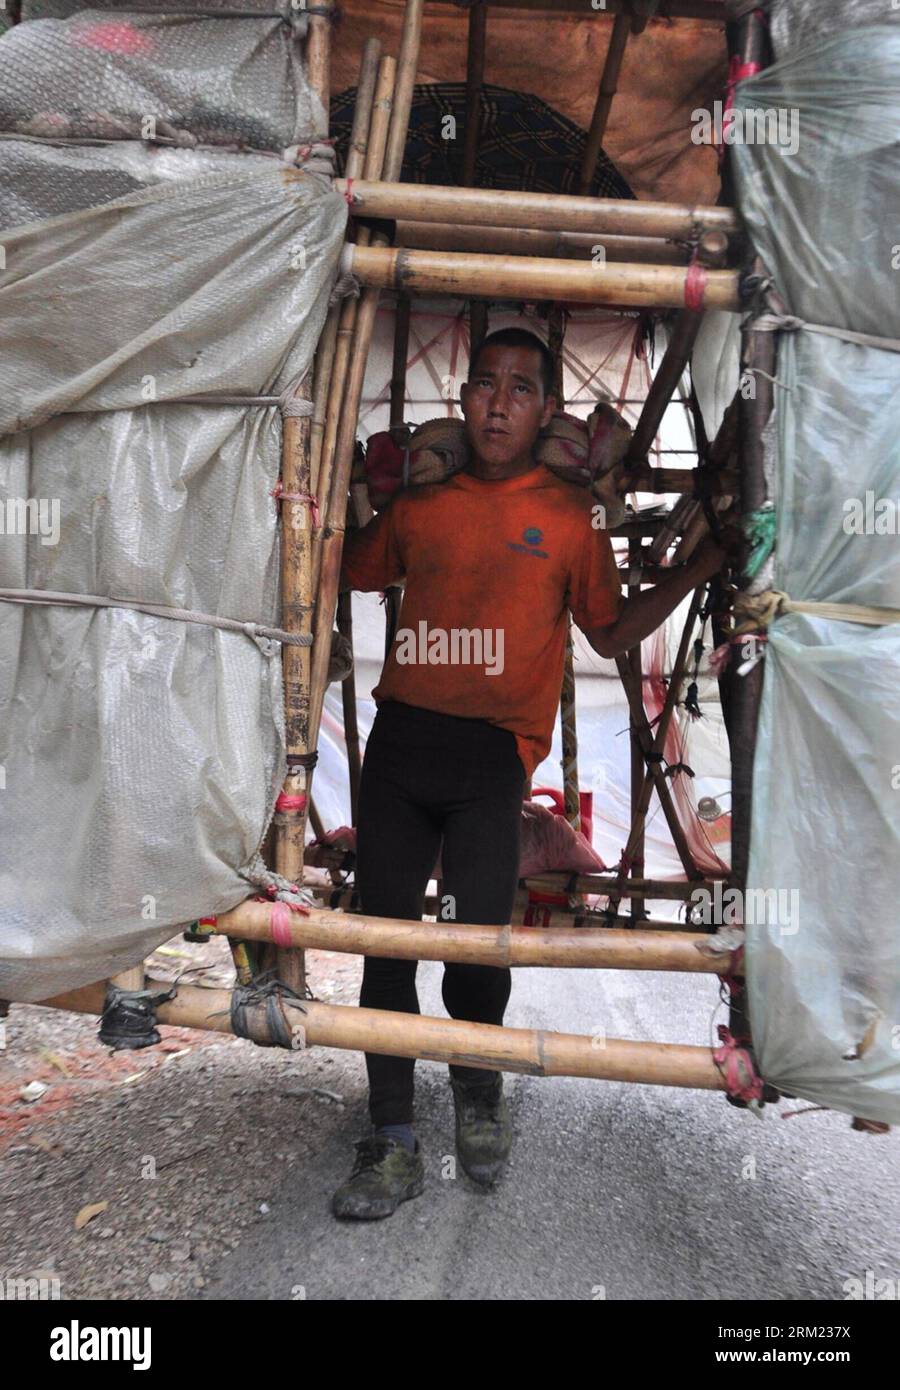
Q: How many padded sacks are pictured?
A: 2